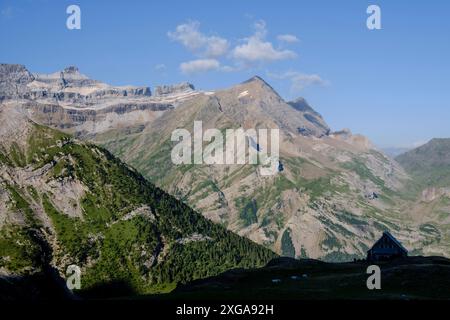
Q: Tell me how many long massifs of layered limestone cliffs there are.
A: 1